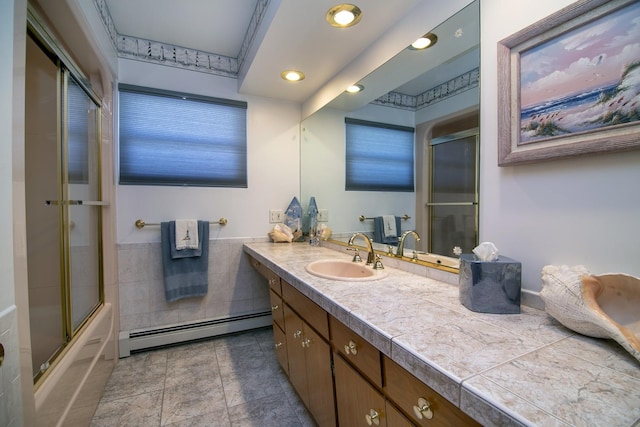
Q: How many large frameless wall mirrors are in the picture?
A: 1